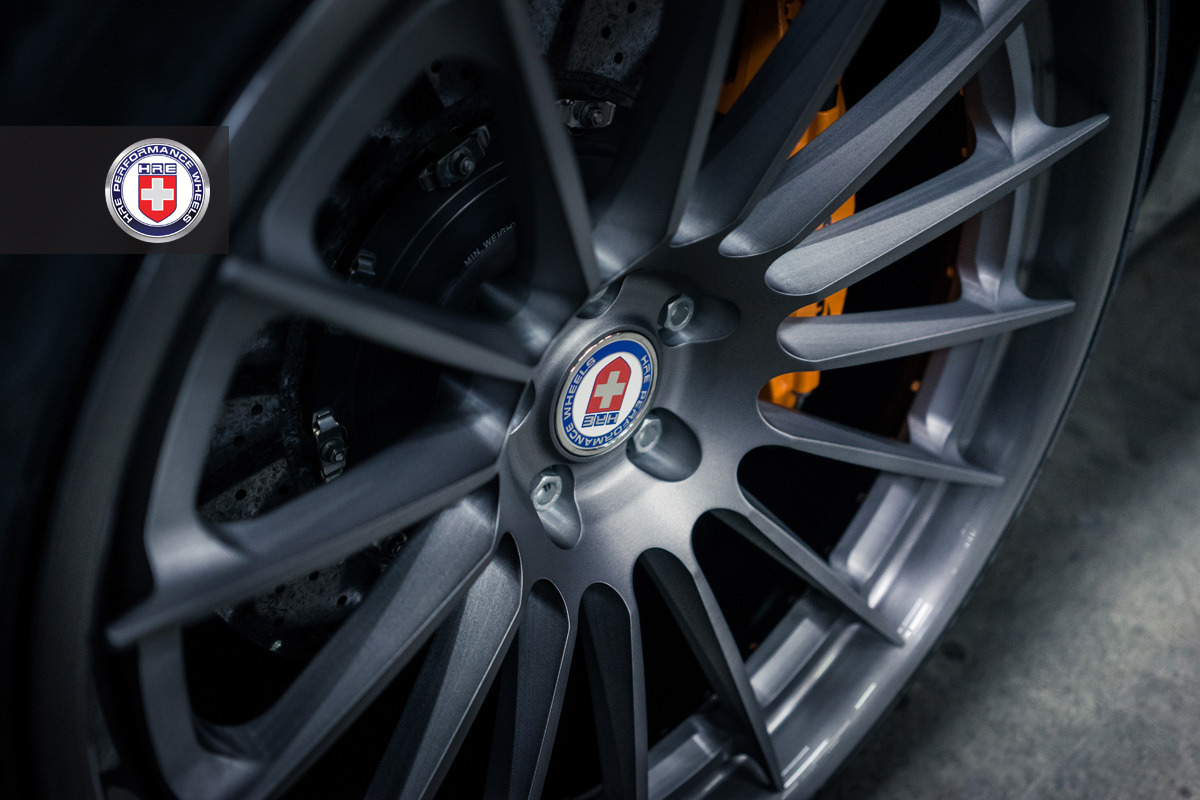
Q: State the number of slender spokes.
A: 15